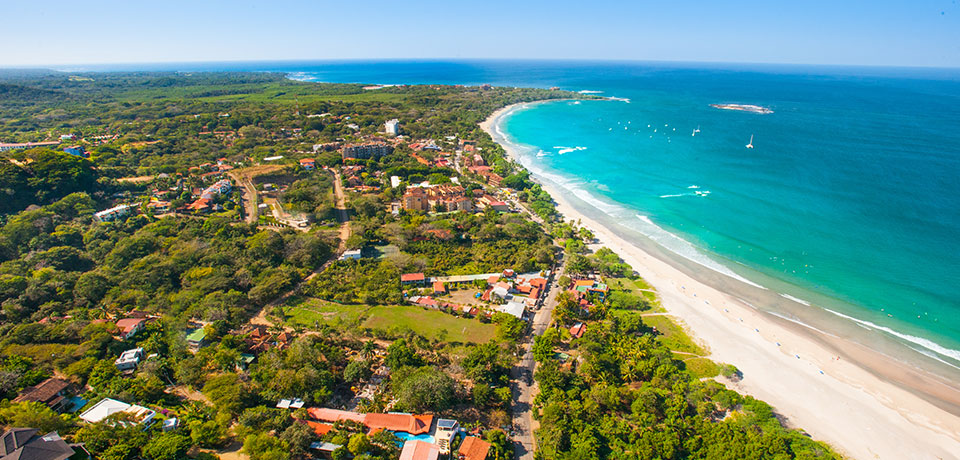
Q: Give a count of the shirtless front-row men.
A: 0